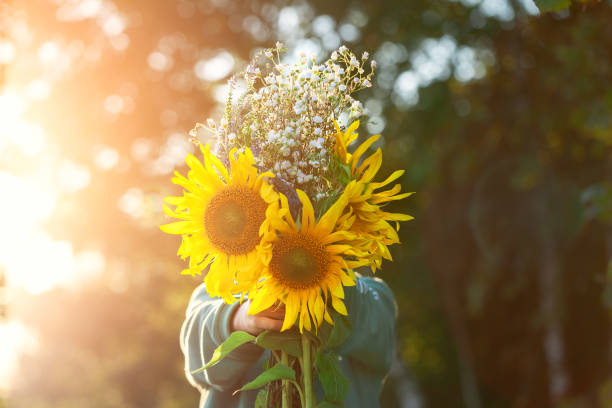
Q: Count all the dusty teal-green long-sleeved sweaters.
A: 1